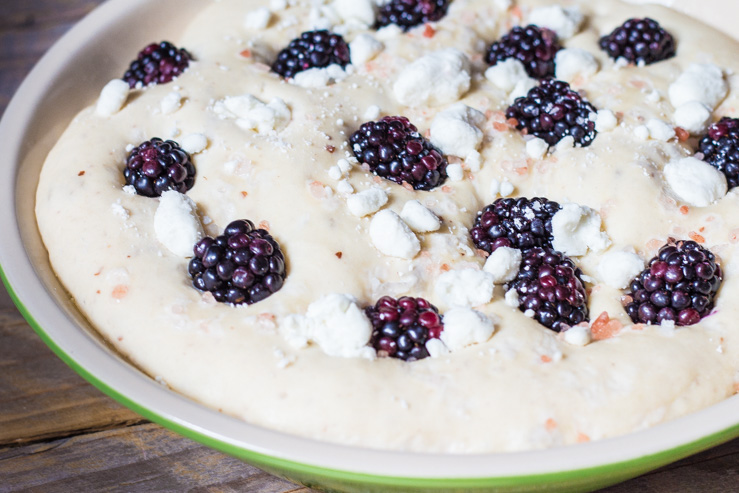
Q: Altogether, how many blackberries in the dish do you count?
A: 14